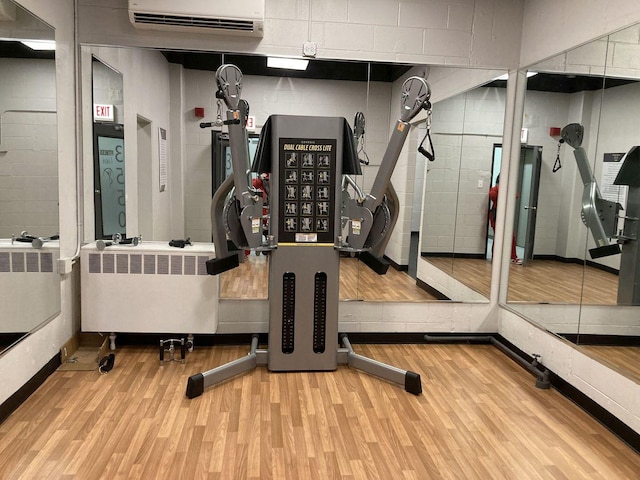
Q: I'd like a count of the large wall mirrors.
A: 3